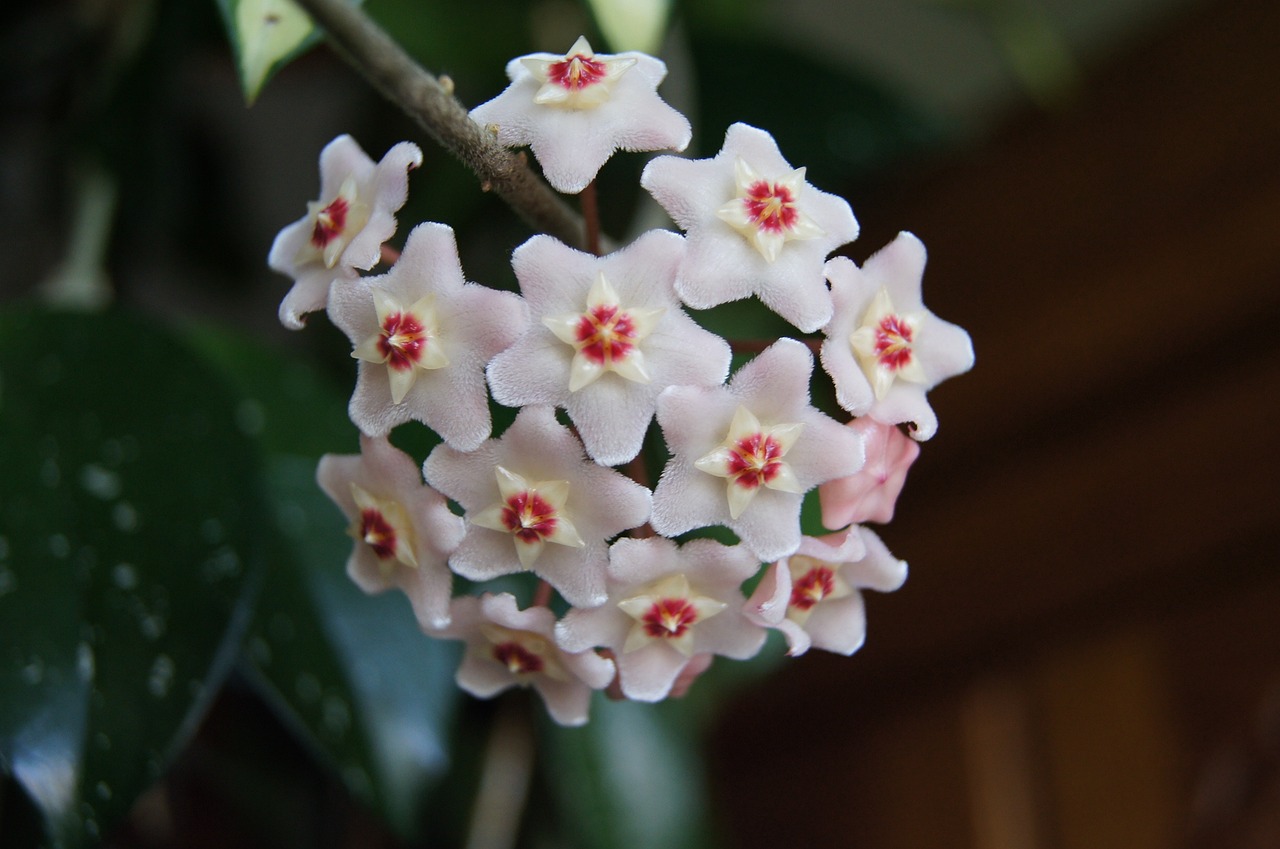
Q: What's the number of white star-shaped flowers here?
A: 12